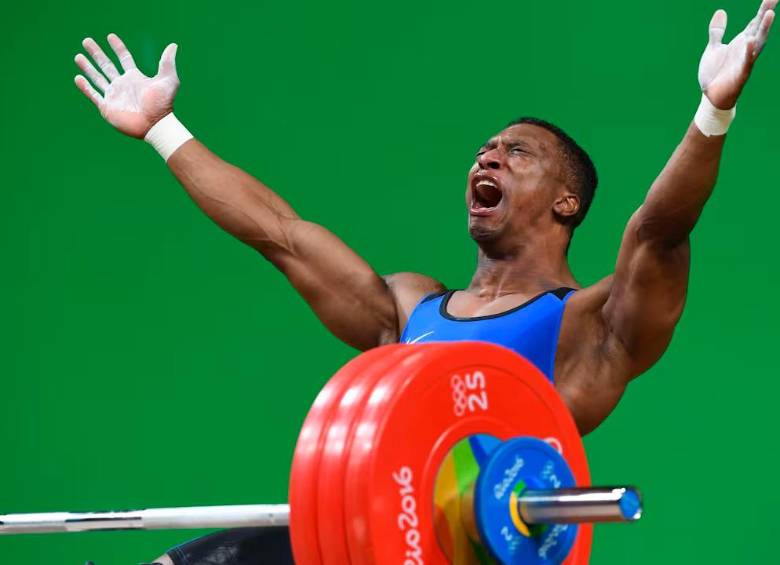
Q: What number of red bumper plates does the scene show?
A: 3